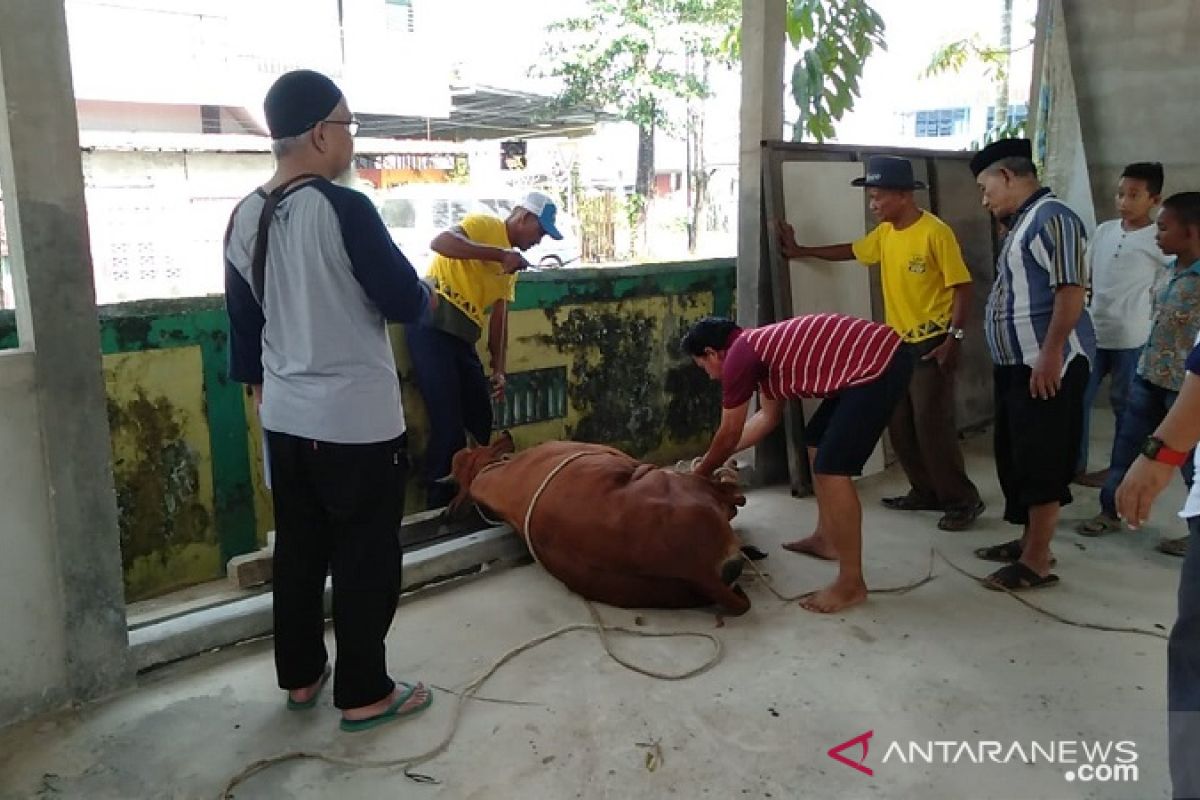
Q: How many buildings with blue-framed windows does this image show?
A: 1